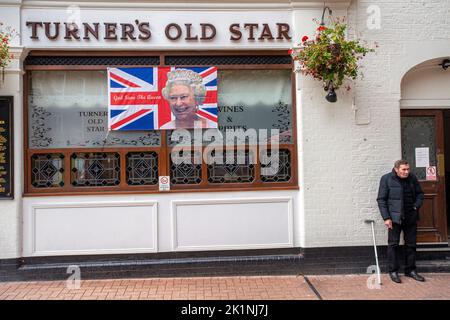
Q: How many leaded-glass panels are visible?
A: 6